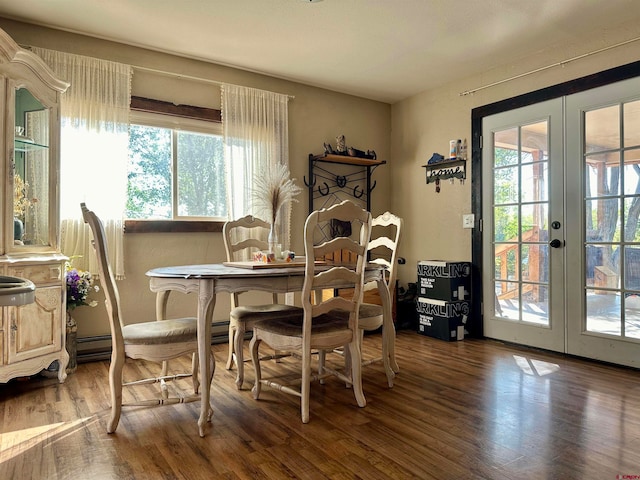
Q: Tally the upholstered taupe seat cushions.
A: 4